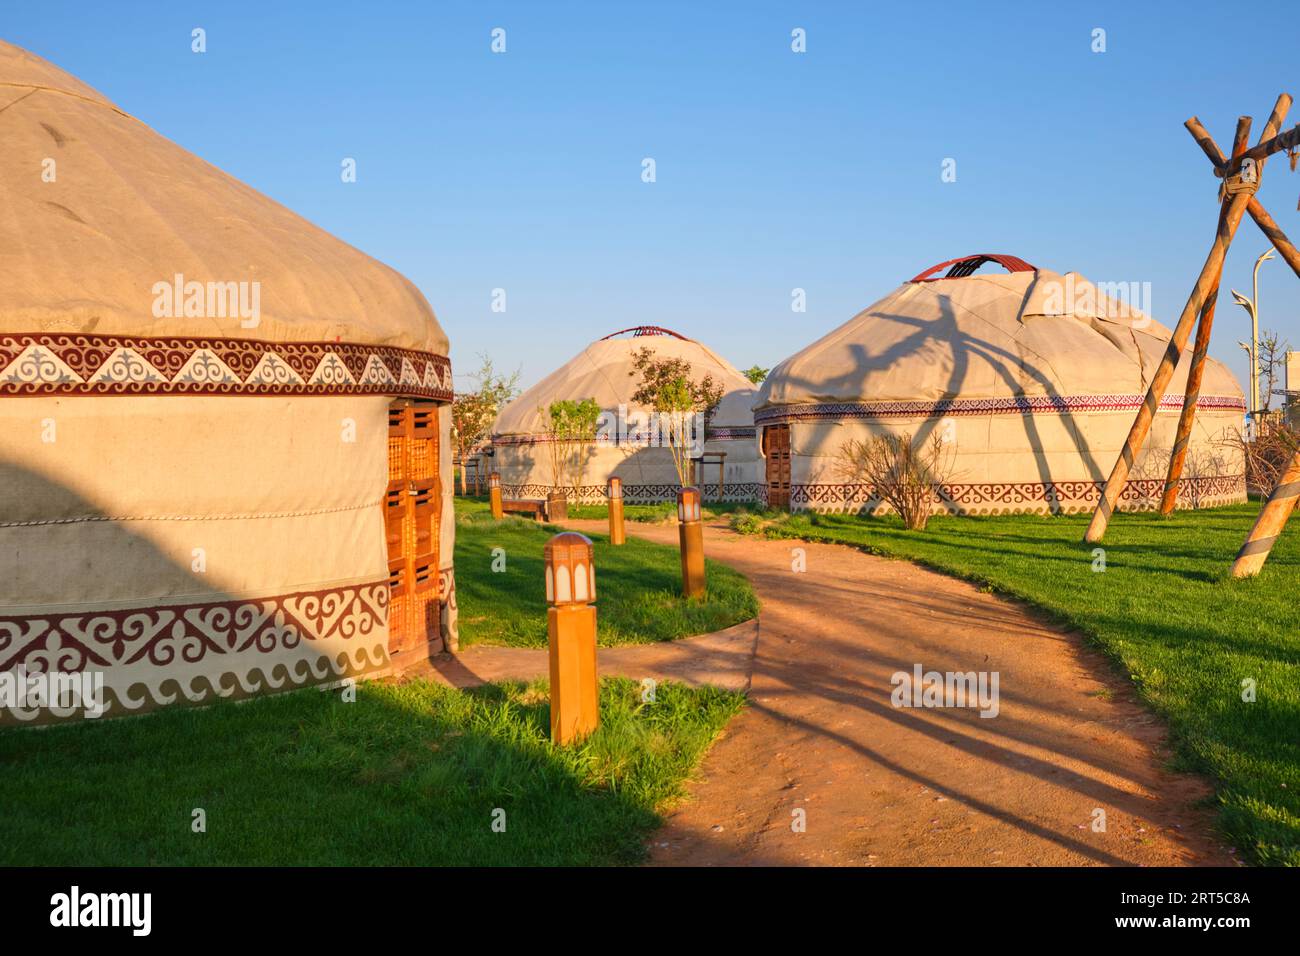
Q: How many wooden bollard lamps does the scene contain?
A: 4